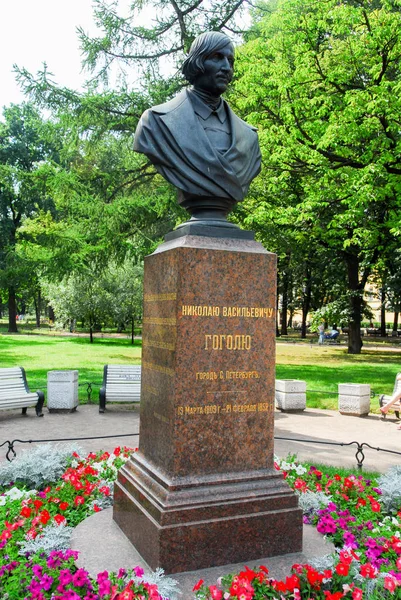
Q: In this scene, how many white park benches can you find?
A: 3